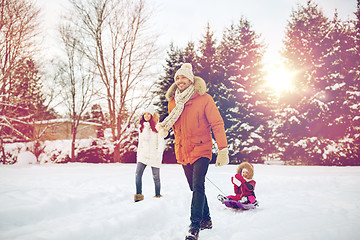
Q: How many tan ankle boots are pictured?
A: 2